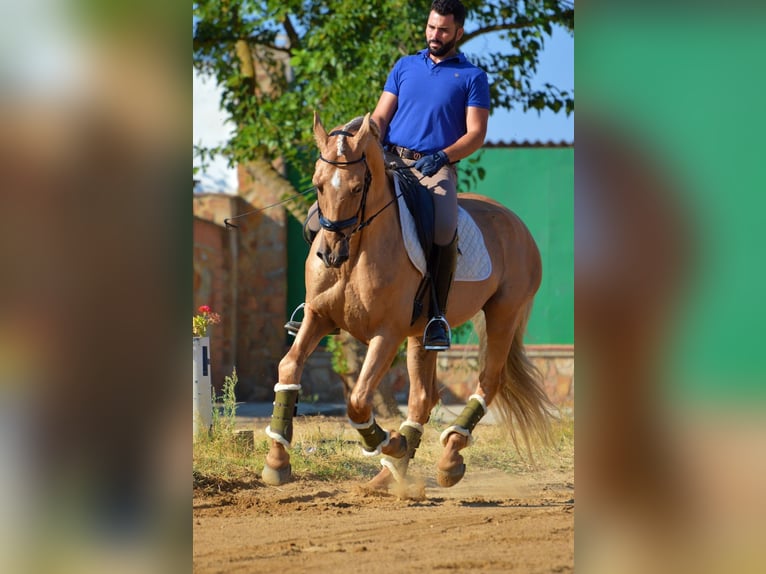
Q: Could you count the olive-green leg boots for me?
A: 4